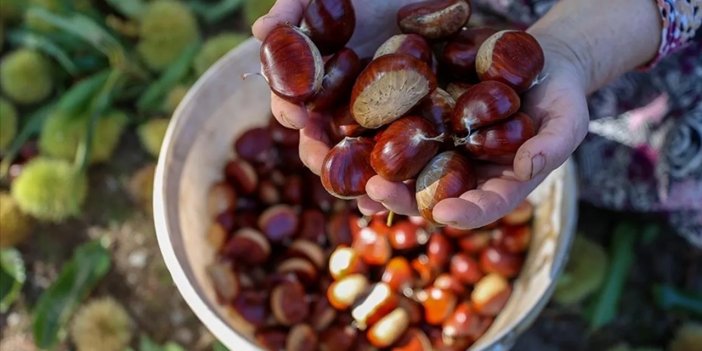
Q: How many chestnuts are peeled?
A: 0